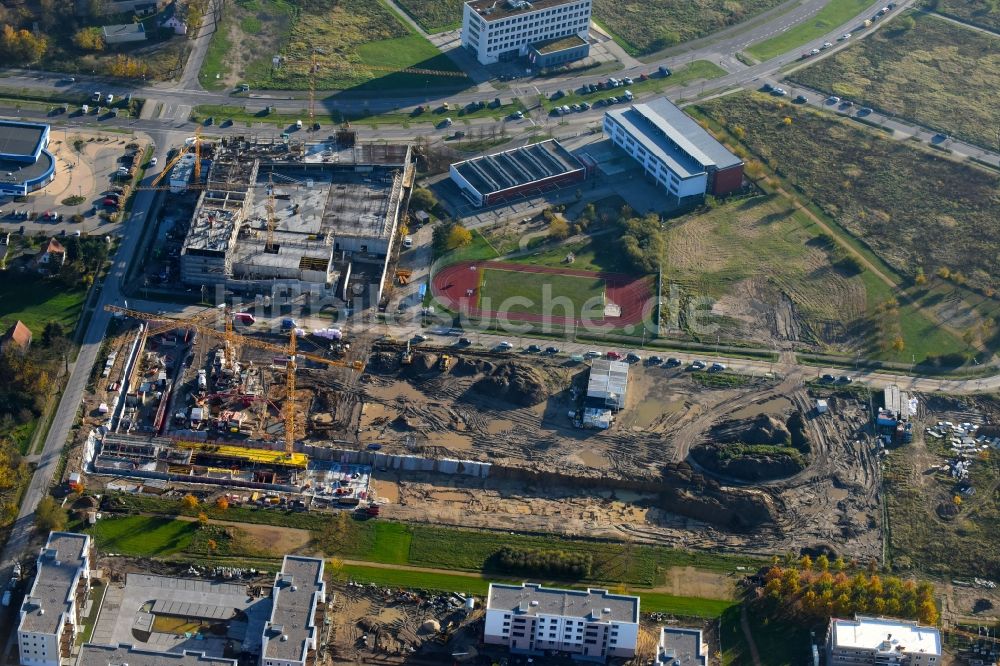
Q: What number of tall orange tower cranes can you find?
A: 5